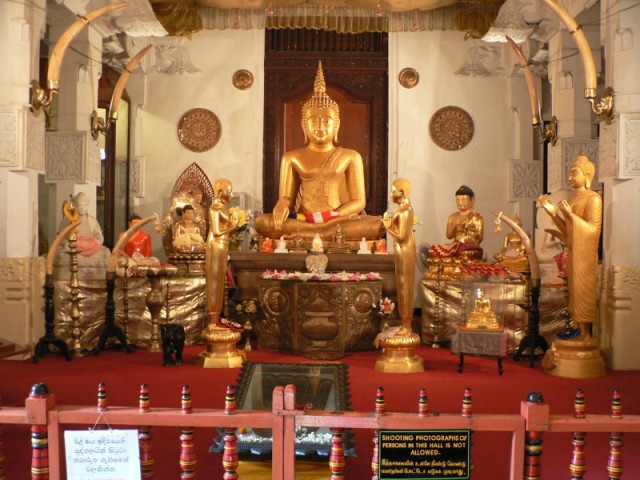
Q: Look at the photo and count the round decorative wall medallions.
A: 4